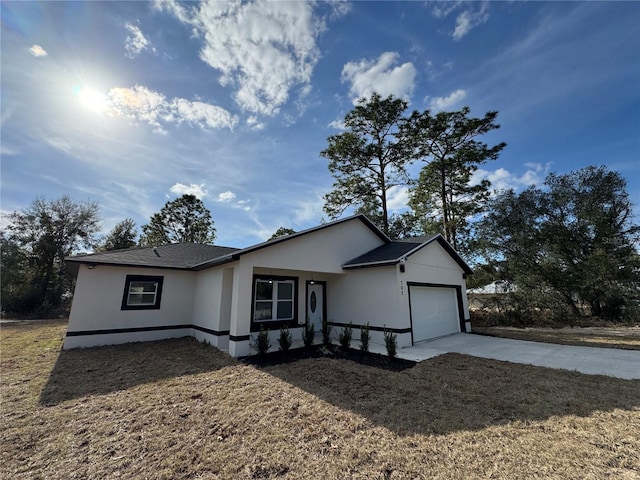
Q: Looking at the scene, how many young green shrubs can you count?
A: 7